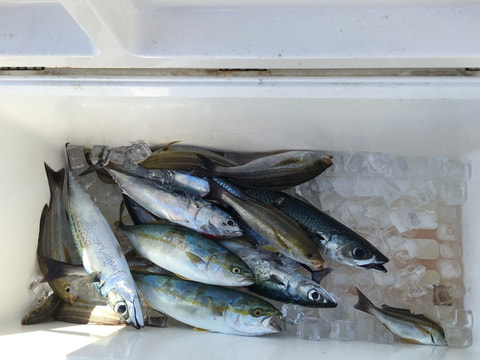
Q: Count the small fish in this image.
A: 1